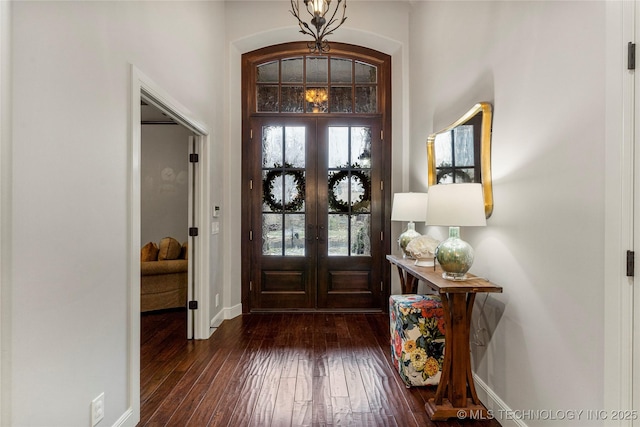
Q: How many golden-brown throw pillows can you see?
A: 2